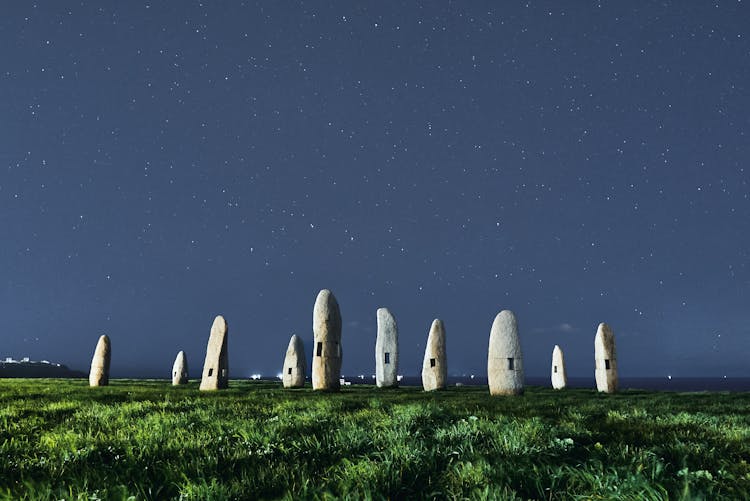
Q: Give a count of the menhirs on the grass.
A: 10